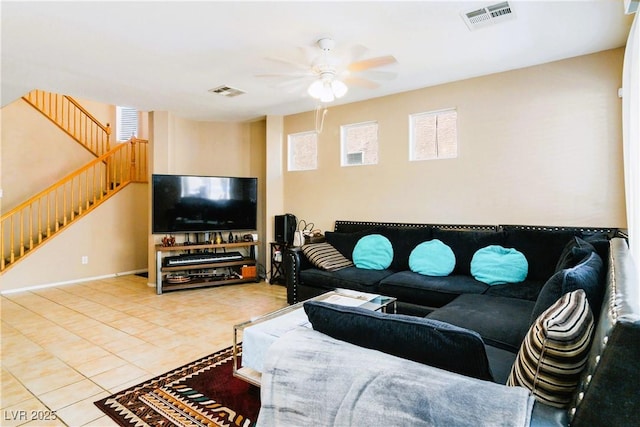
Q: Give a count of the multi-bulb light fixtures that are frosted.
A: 1